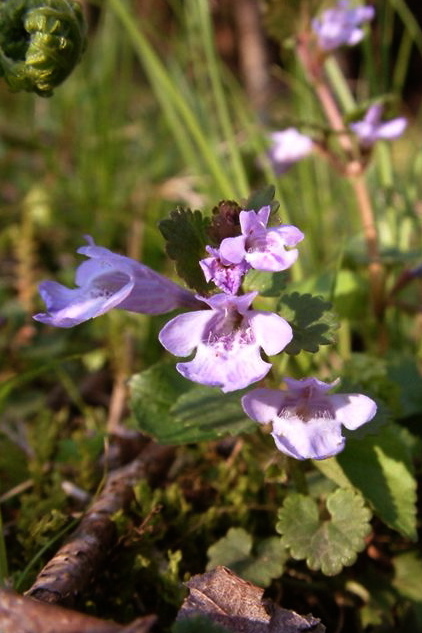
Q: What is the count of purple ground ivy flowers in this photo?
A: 8